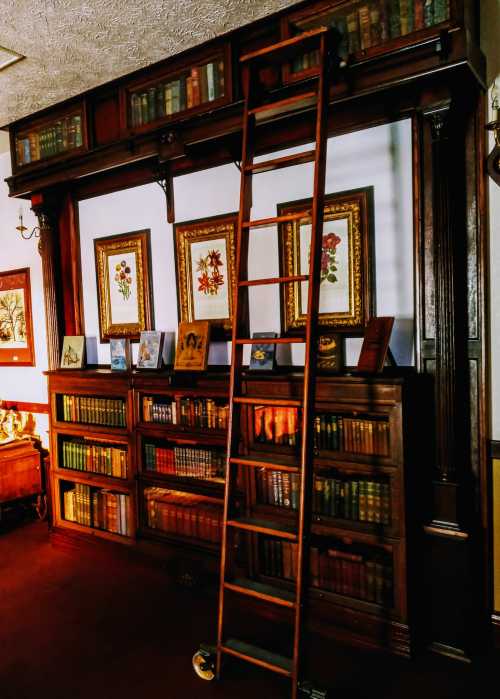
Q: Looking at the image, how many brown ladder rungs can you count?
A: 11